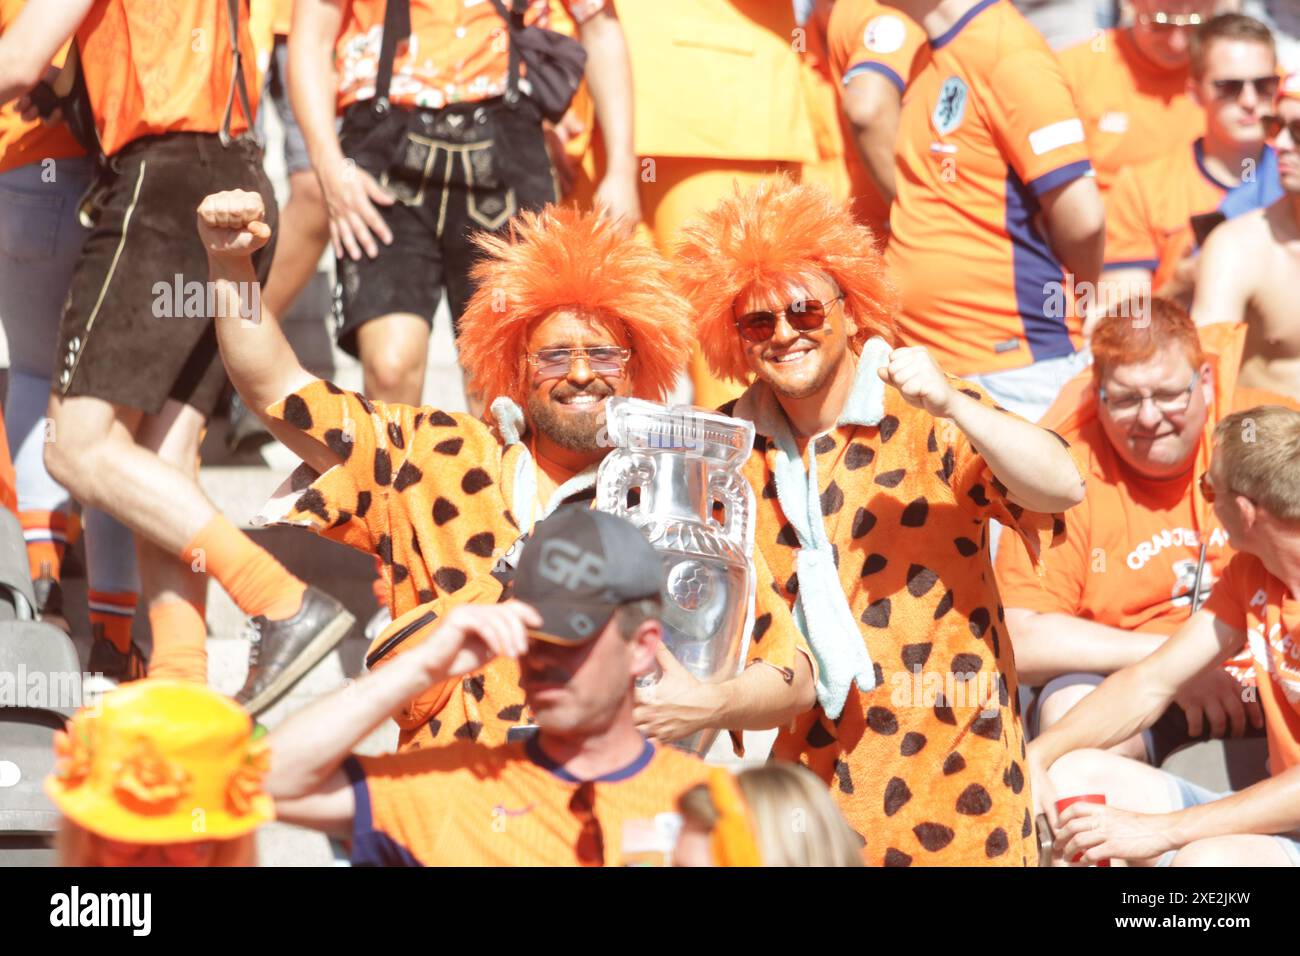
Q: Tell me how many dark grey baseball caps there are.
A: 1